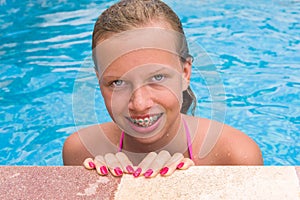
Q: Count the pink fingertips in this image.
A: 8